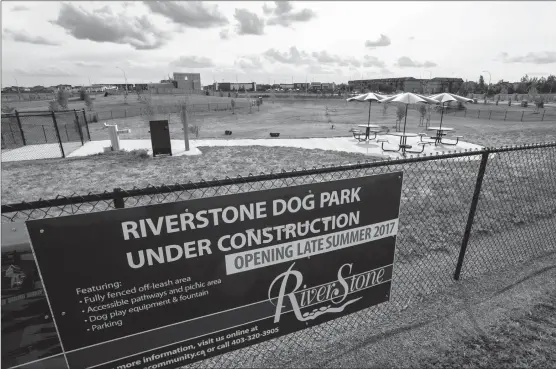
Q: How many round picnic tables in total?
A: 3